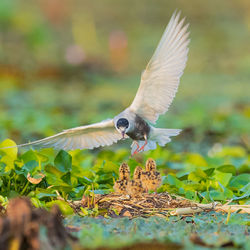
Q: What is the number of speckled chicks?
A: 3